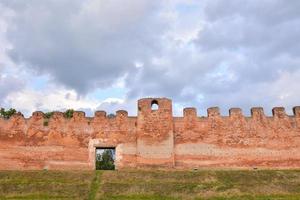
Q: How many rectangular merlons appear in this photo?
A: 12